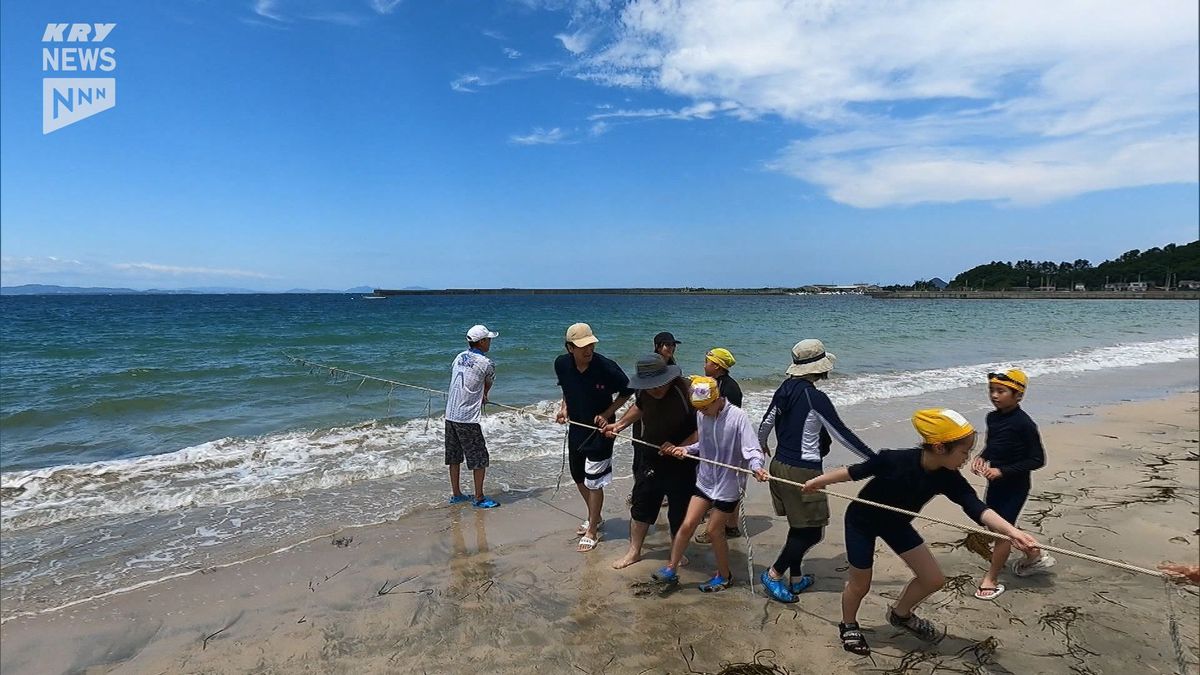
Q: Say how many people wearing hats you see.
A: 9